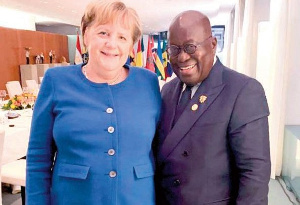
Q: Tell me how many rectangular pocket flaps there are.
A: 2